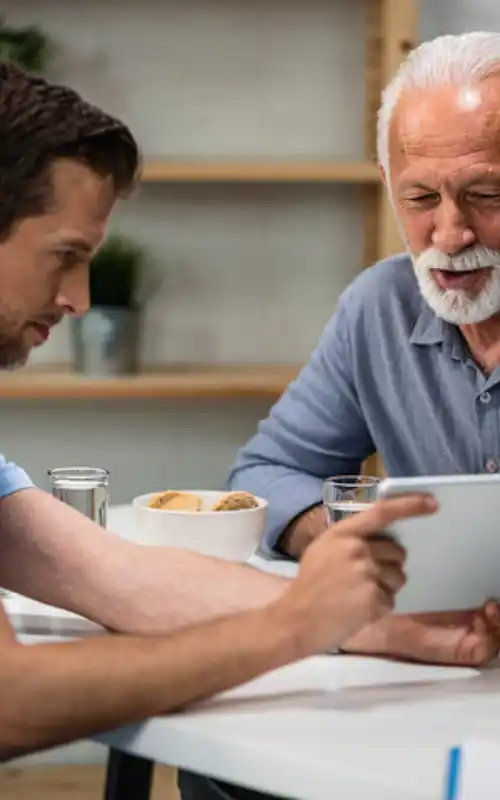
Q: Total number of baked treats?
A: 2